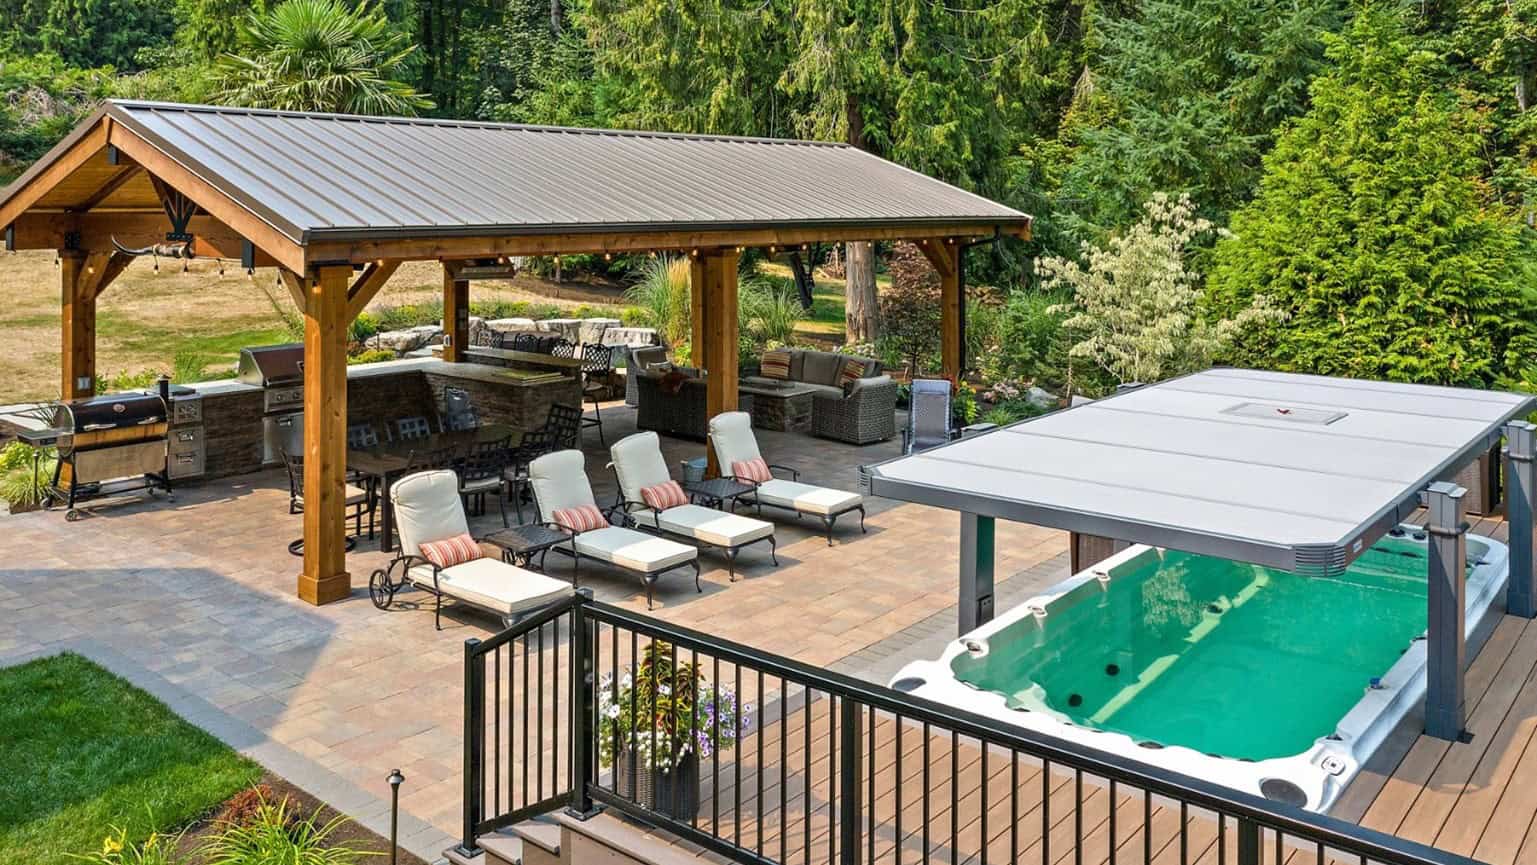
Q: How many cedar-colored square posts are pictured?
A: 6